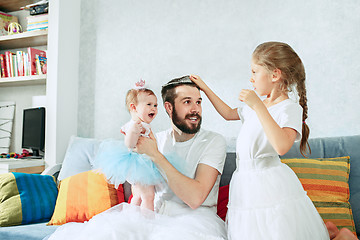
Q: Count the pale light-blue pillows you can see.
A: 1